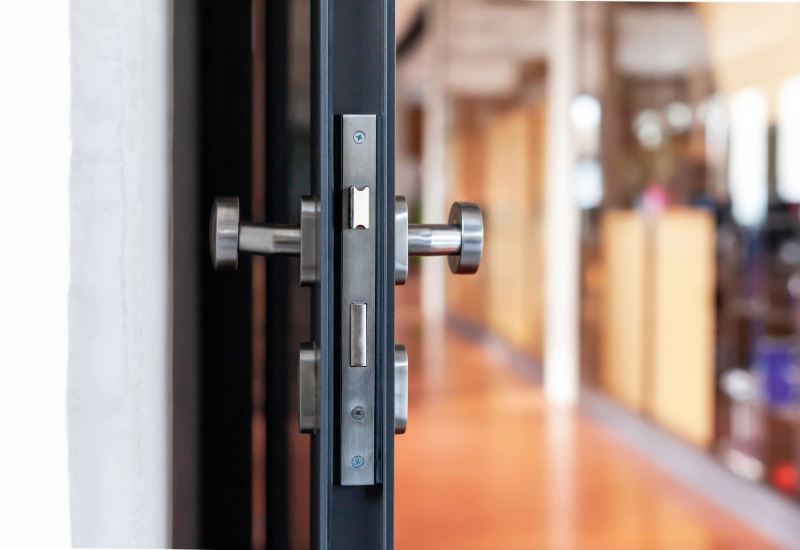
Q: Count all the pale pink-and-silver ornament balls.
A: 0